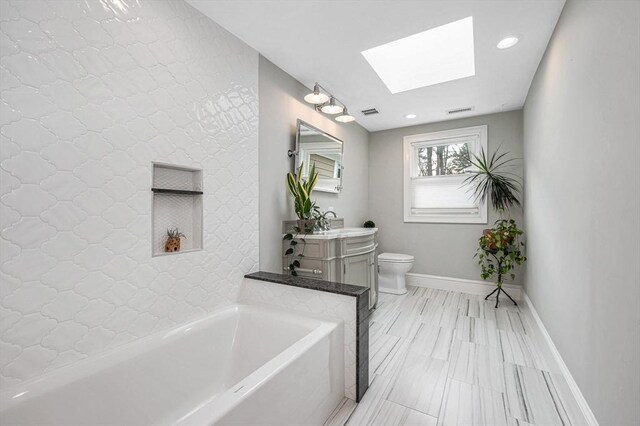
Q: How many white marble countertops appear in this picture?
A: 1